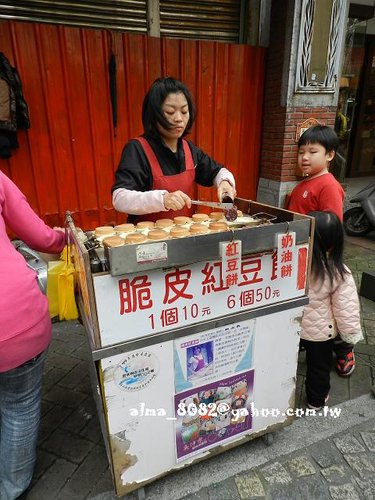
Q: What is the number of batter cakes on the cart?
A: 13